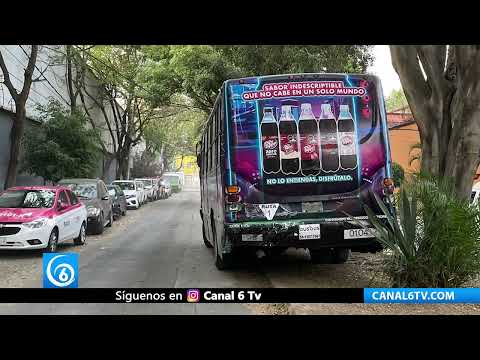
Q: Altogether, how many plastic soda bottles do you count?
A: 5